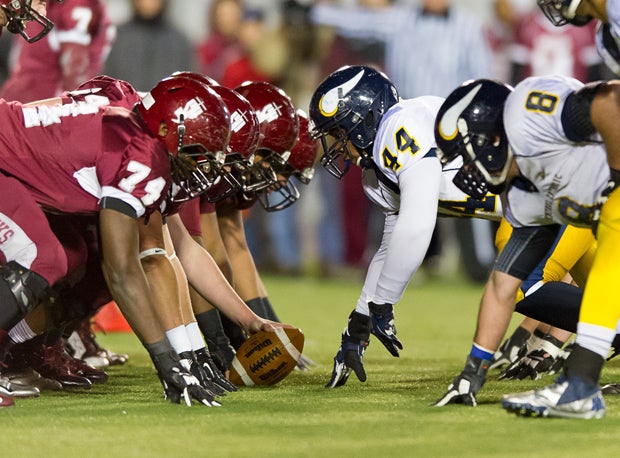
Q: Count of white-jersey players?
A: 3